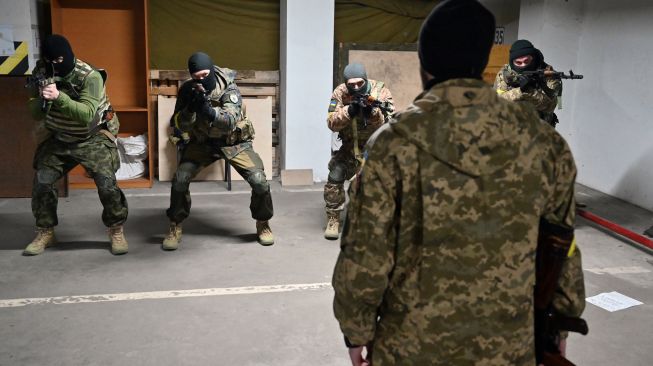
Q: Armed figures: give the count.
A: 5